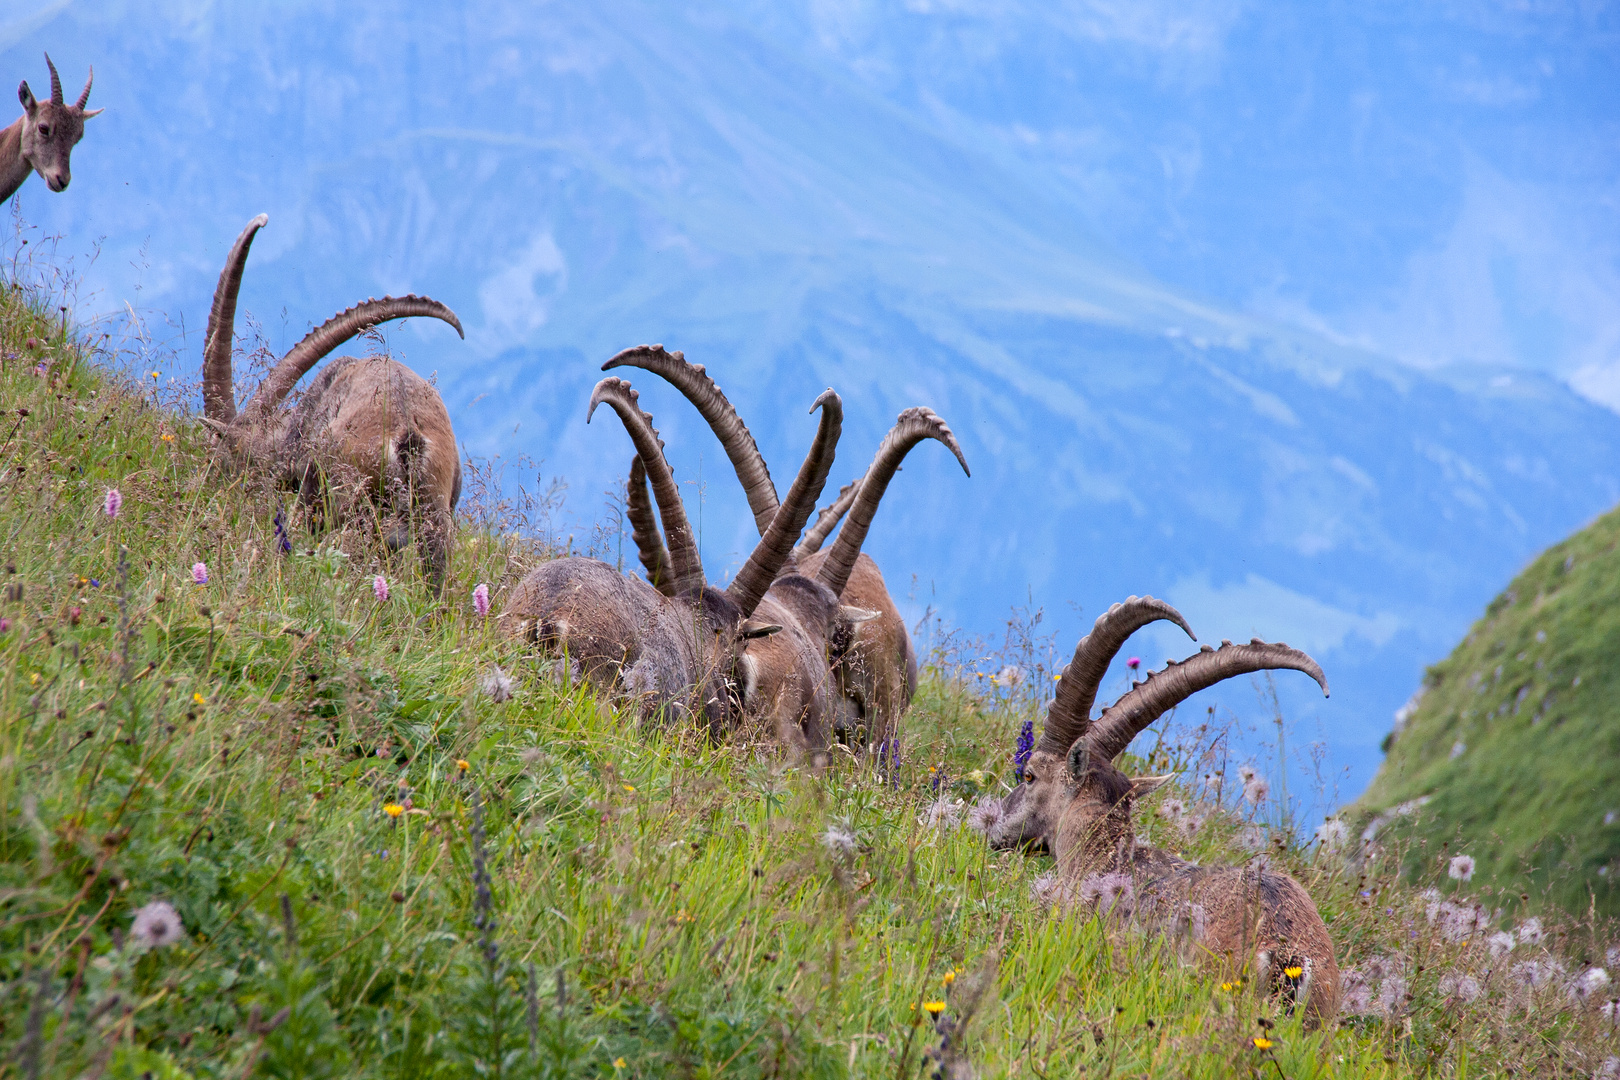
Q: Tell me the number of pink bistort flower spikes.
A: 4